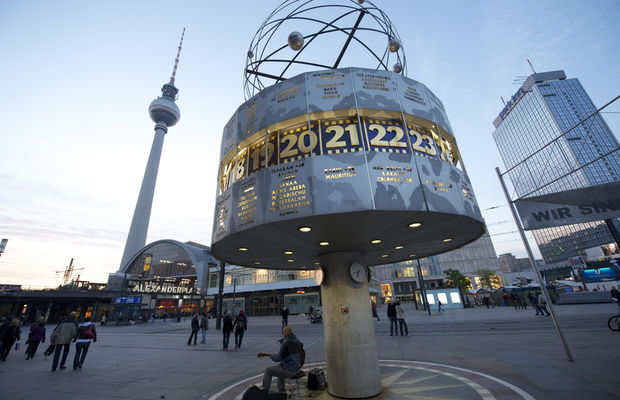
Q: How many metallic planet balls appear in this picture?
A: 5